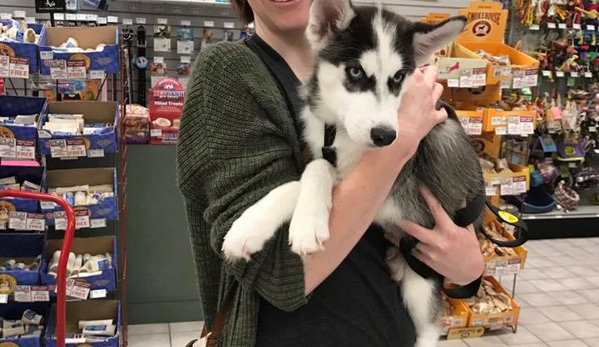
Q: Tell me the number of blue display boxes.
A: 10